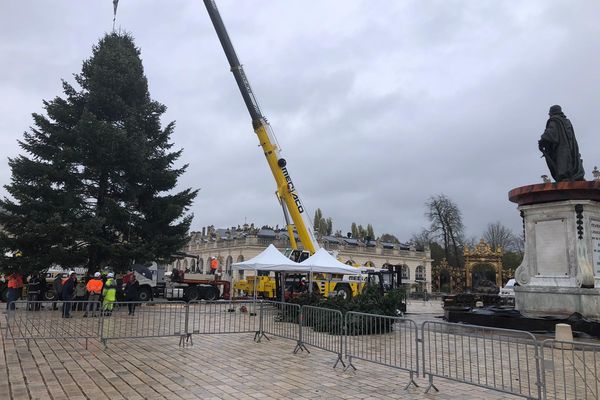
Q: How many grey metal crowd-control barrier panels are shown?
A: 8